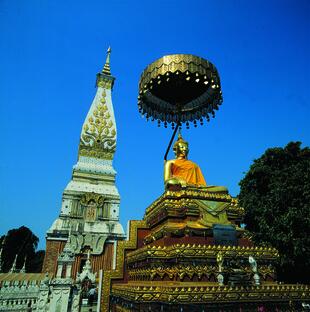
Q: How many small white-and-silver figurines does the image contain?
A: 2